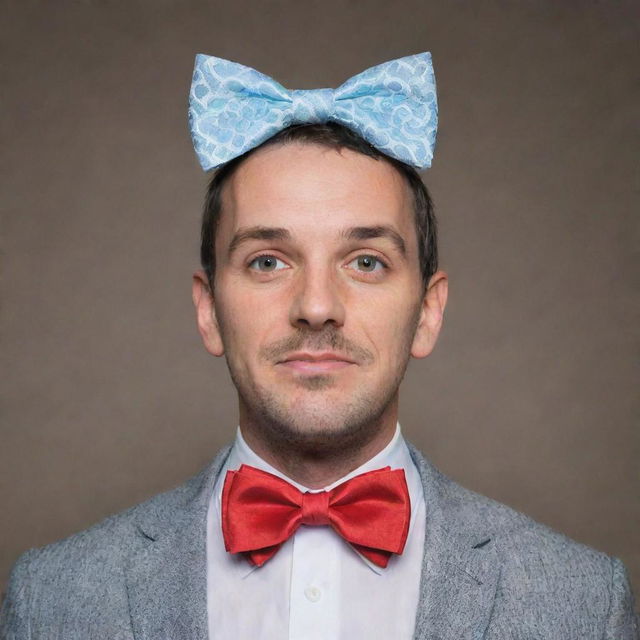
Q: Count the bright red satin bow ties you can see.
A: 1